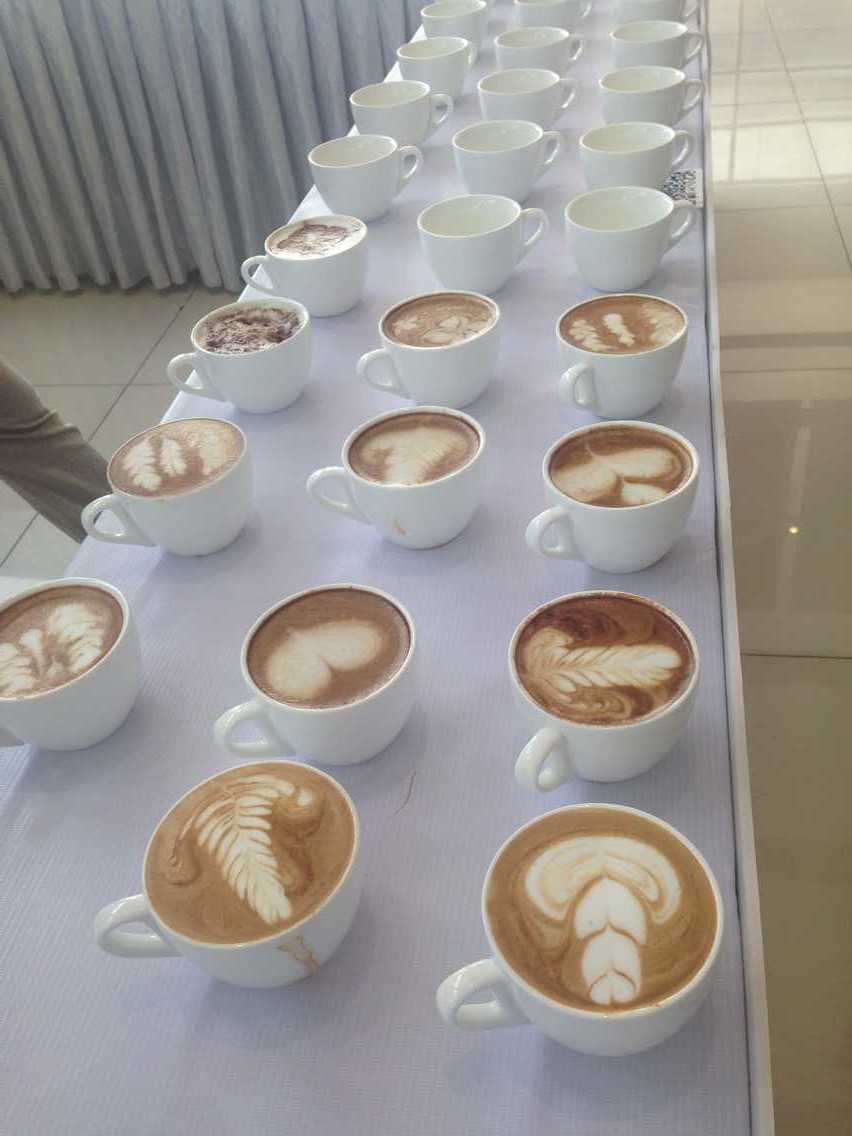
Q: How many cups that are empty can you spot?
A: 14